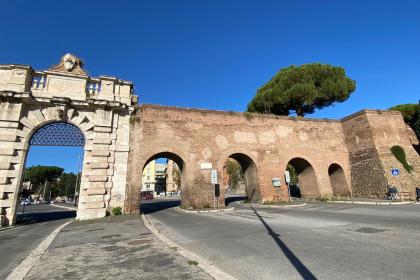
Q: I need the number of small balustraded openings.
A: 2